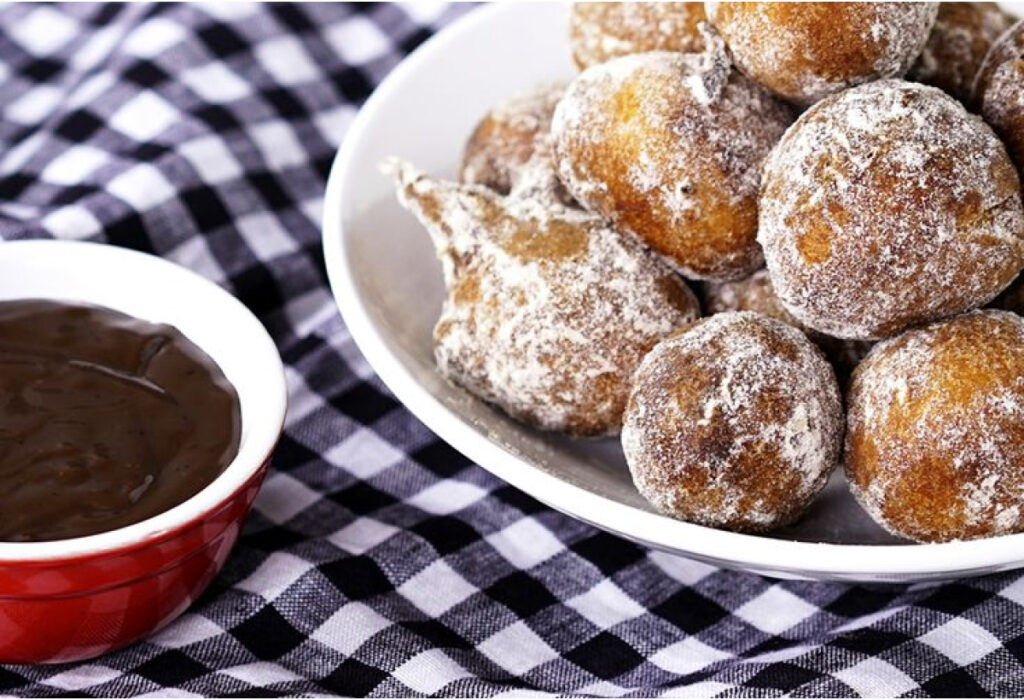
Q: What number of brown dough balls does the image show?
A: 11